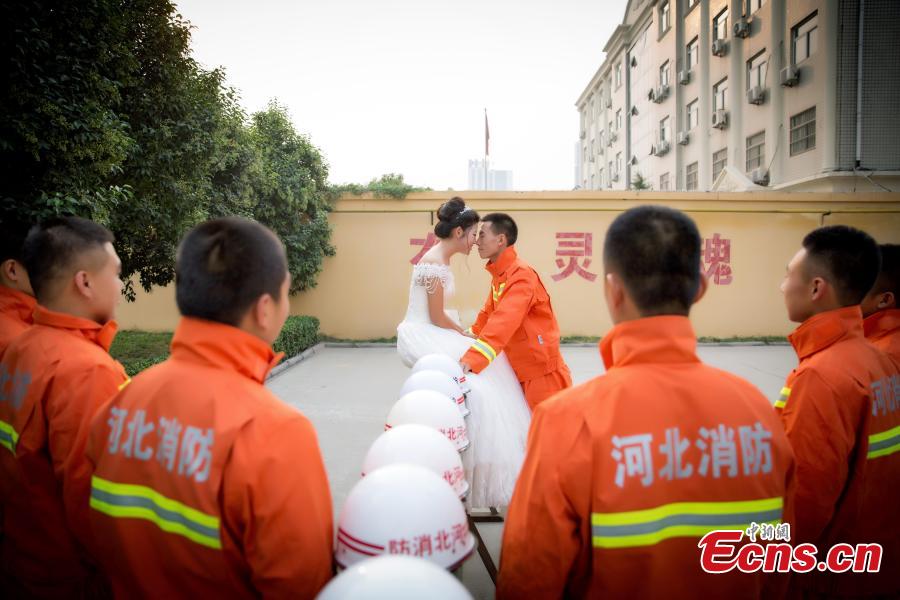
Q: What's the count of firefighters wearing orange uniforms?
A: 7